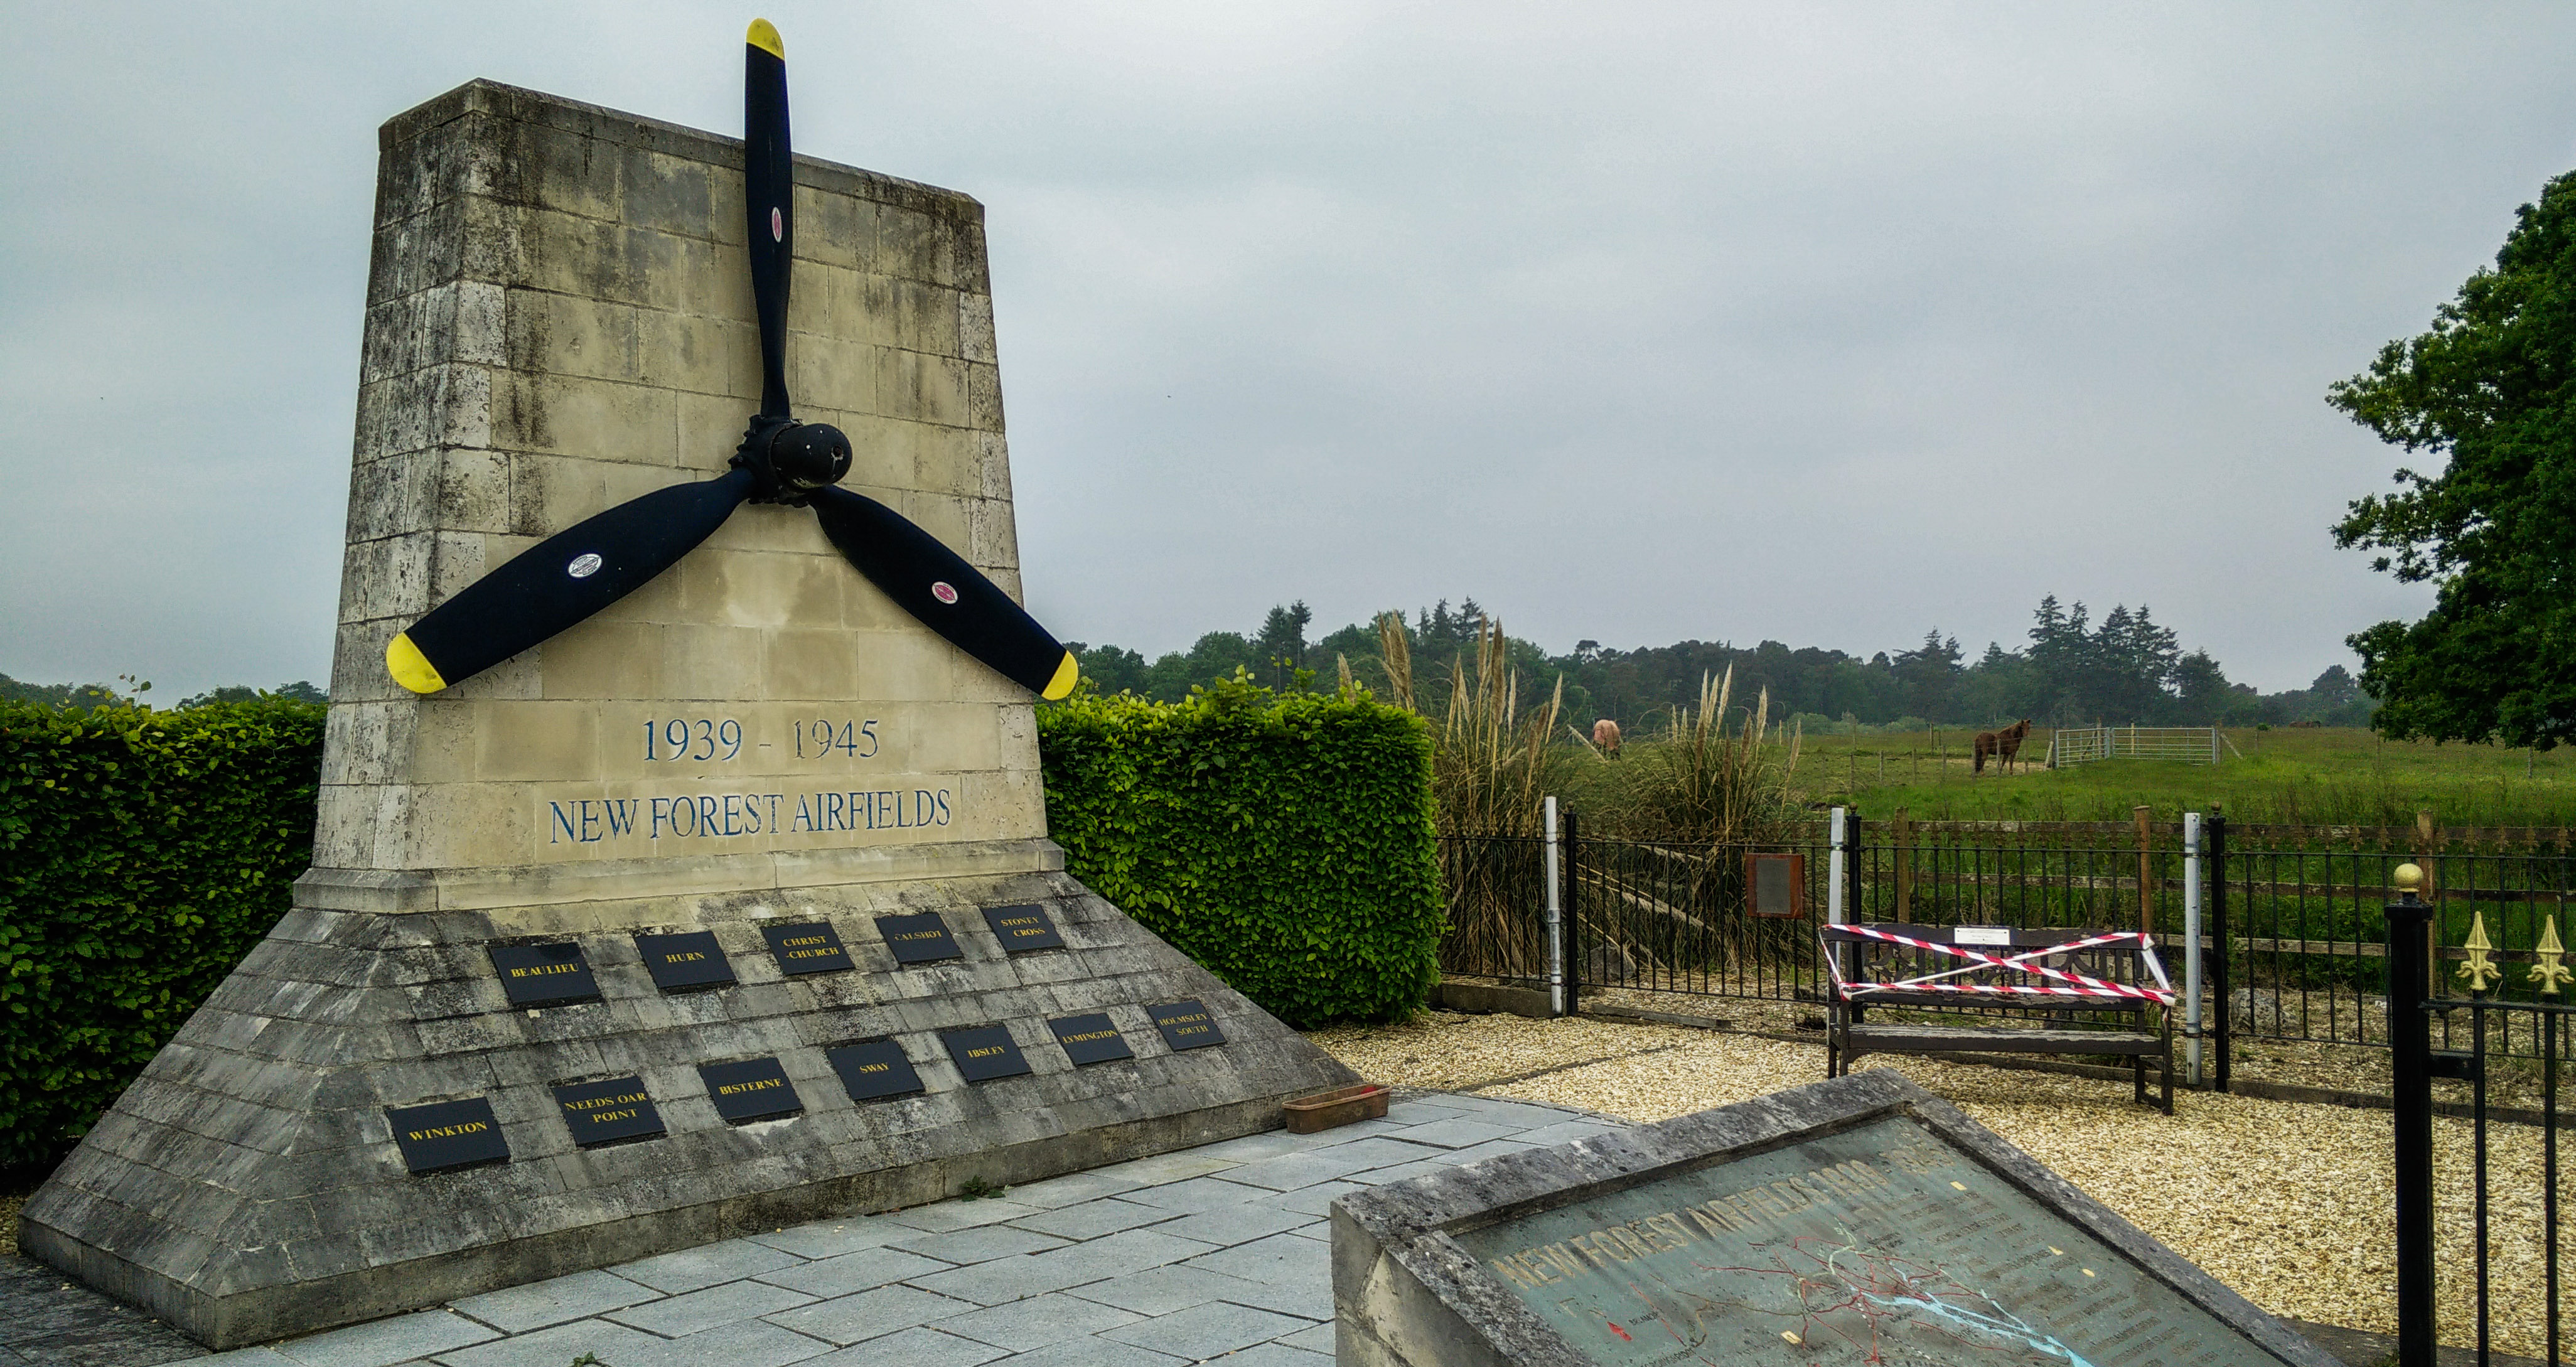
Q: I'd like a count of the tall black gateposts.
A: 4